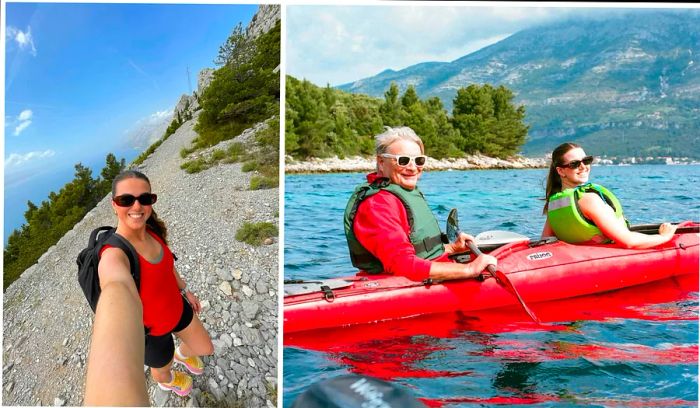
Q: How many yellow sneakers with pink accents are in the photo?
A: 2